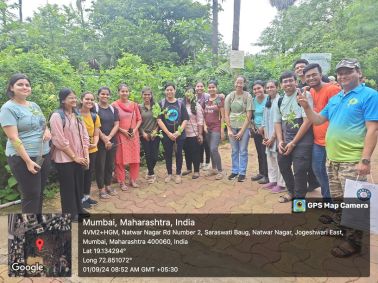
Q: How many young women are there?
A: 13